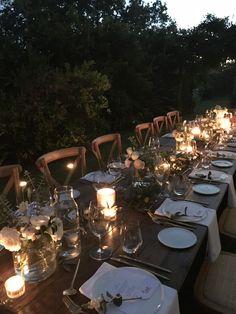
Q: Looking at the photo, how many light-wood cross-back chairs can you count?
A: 6